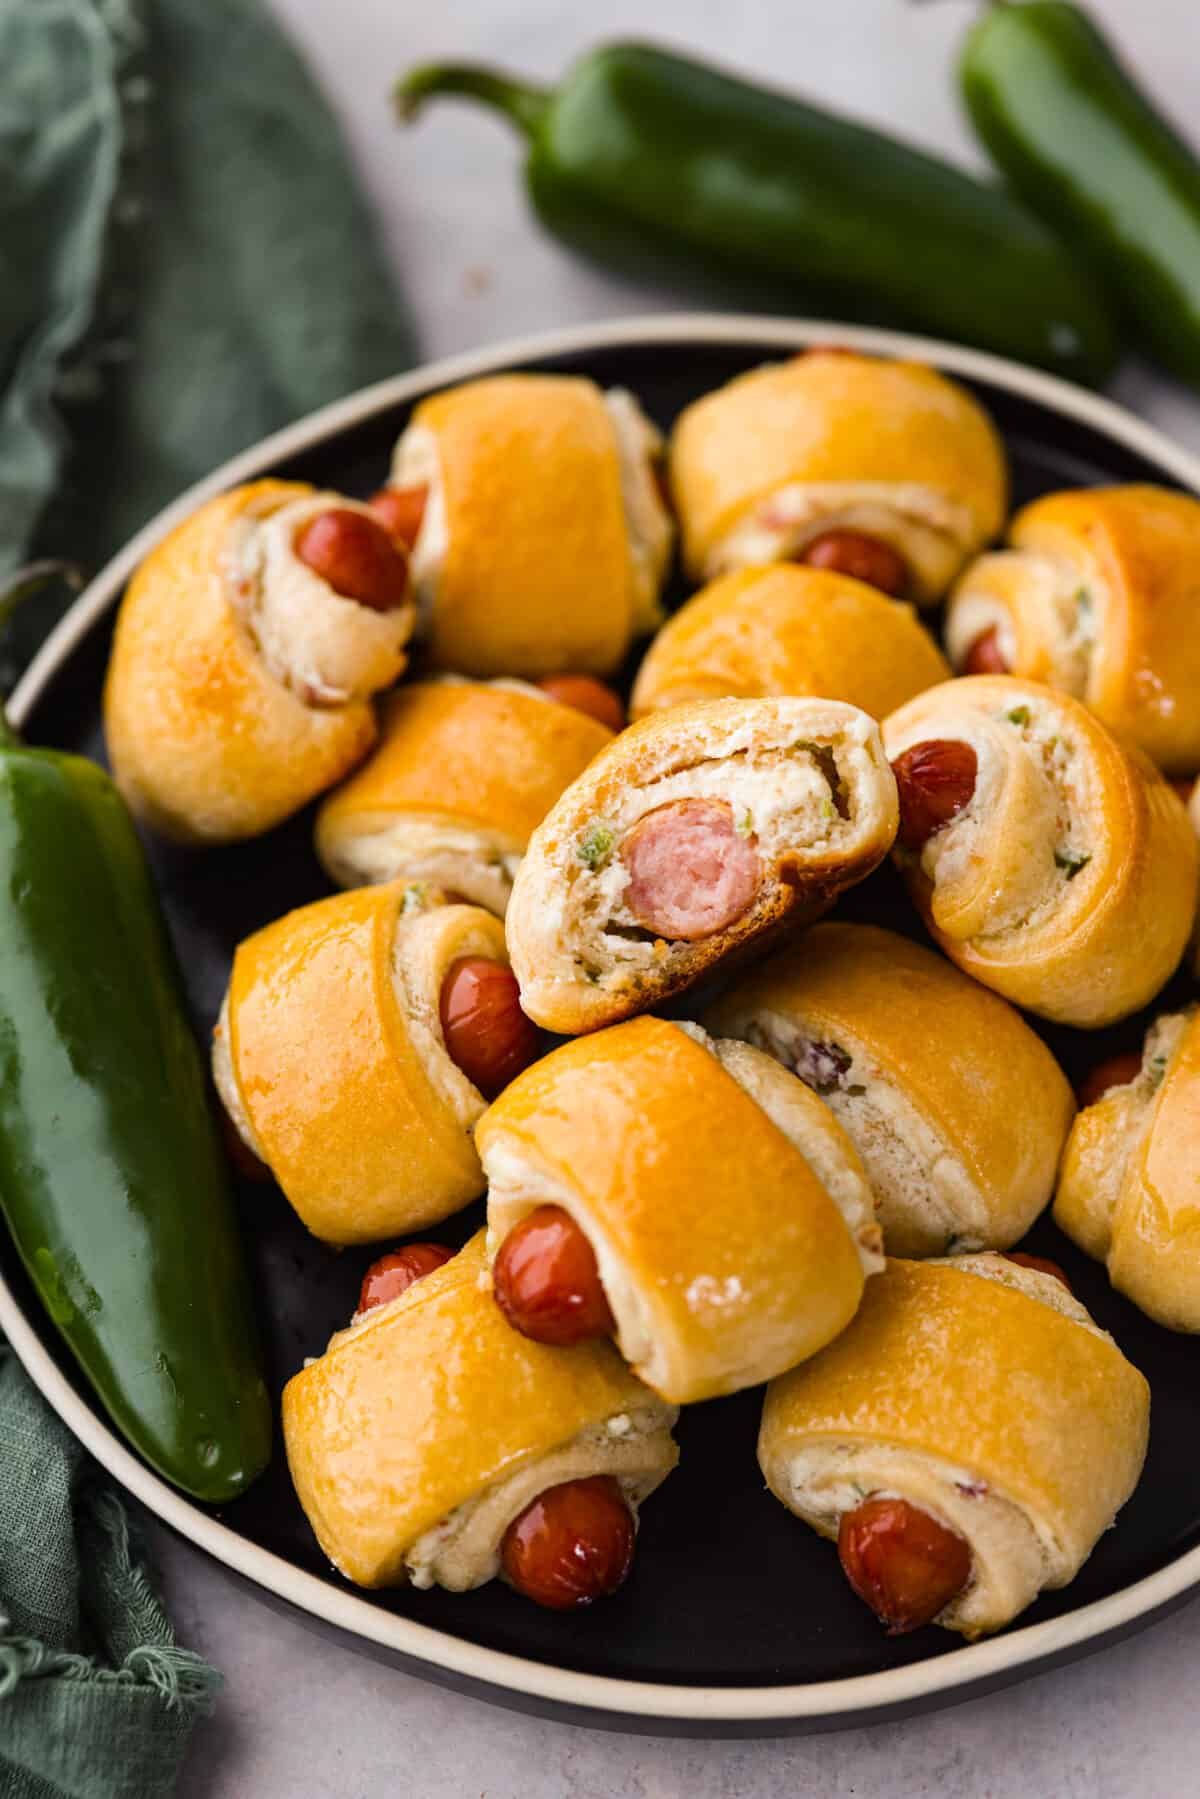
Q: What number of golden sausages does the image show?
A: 14